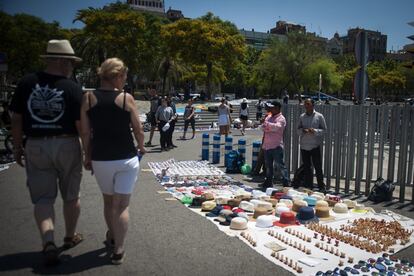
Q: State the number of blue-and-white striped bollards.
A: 5